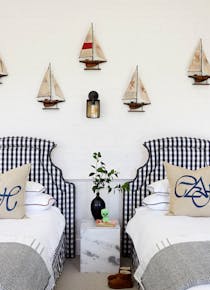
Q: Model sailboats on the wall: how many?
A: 5